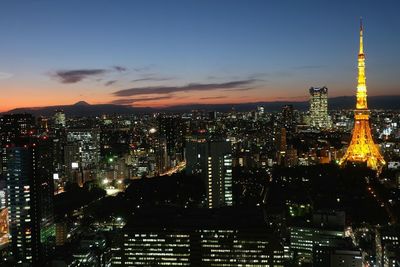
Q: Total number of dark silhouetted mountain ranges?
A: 1